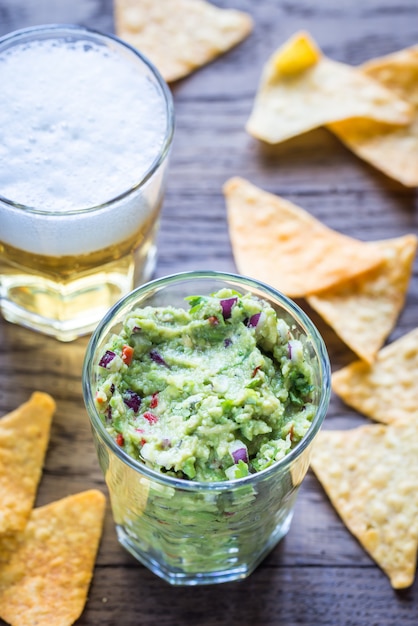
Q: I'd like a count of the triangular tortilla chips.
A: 9